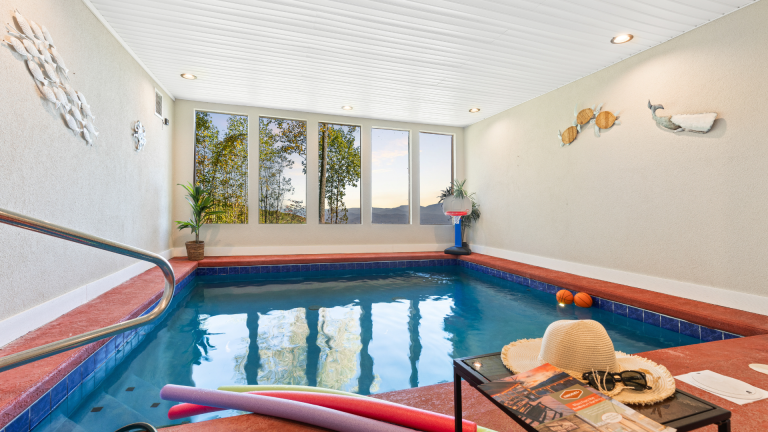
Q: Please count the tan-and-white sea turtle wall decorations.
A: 3